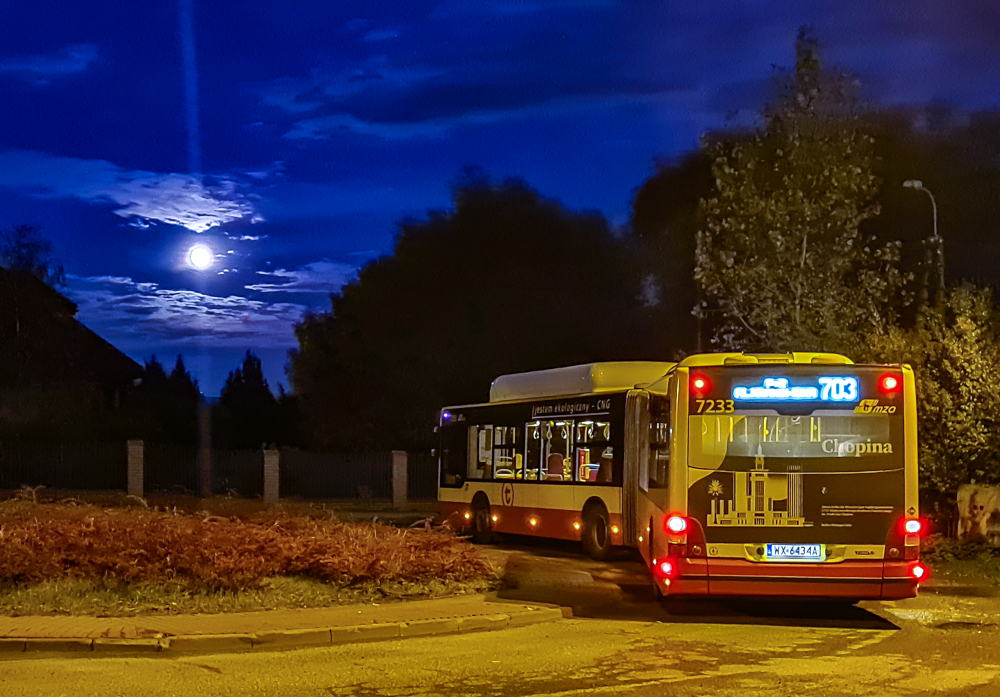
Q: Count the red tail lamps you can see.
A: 6